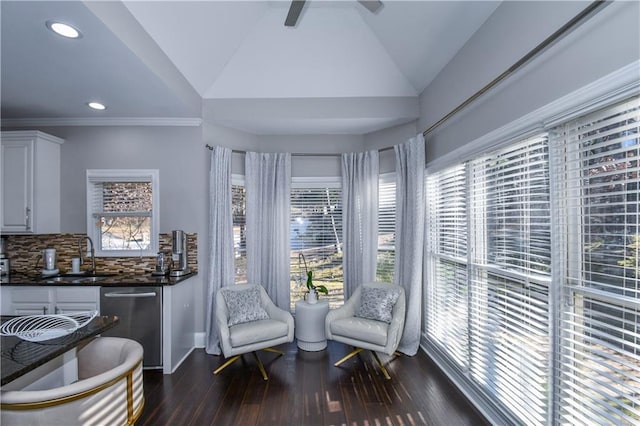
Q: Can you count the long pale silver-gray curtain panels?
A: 4